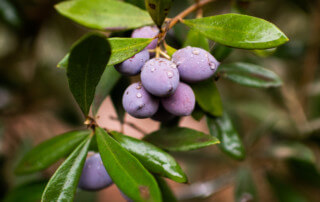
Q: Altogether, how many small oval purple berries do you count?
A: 7